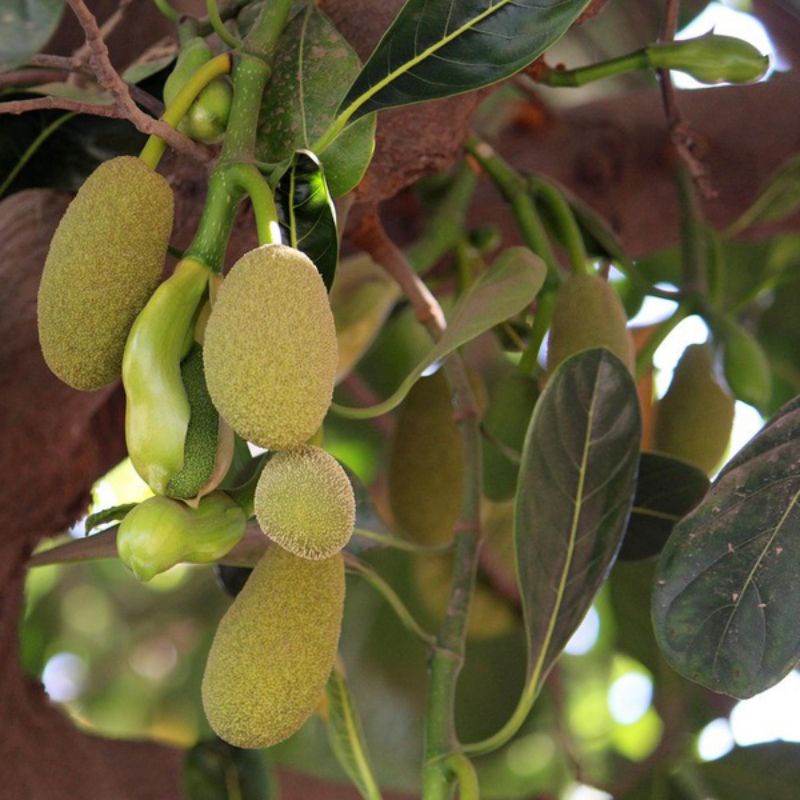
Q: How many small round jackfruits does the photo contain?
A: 1